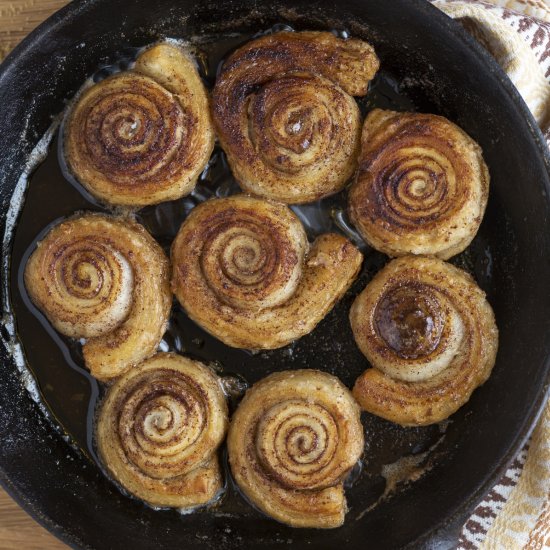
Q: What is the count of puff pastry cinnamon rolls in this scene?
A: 8